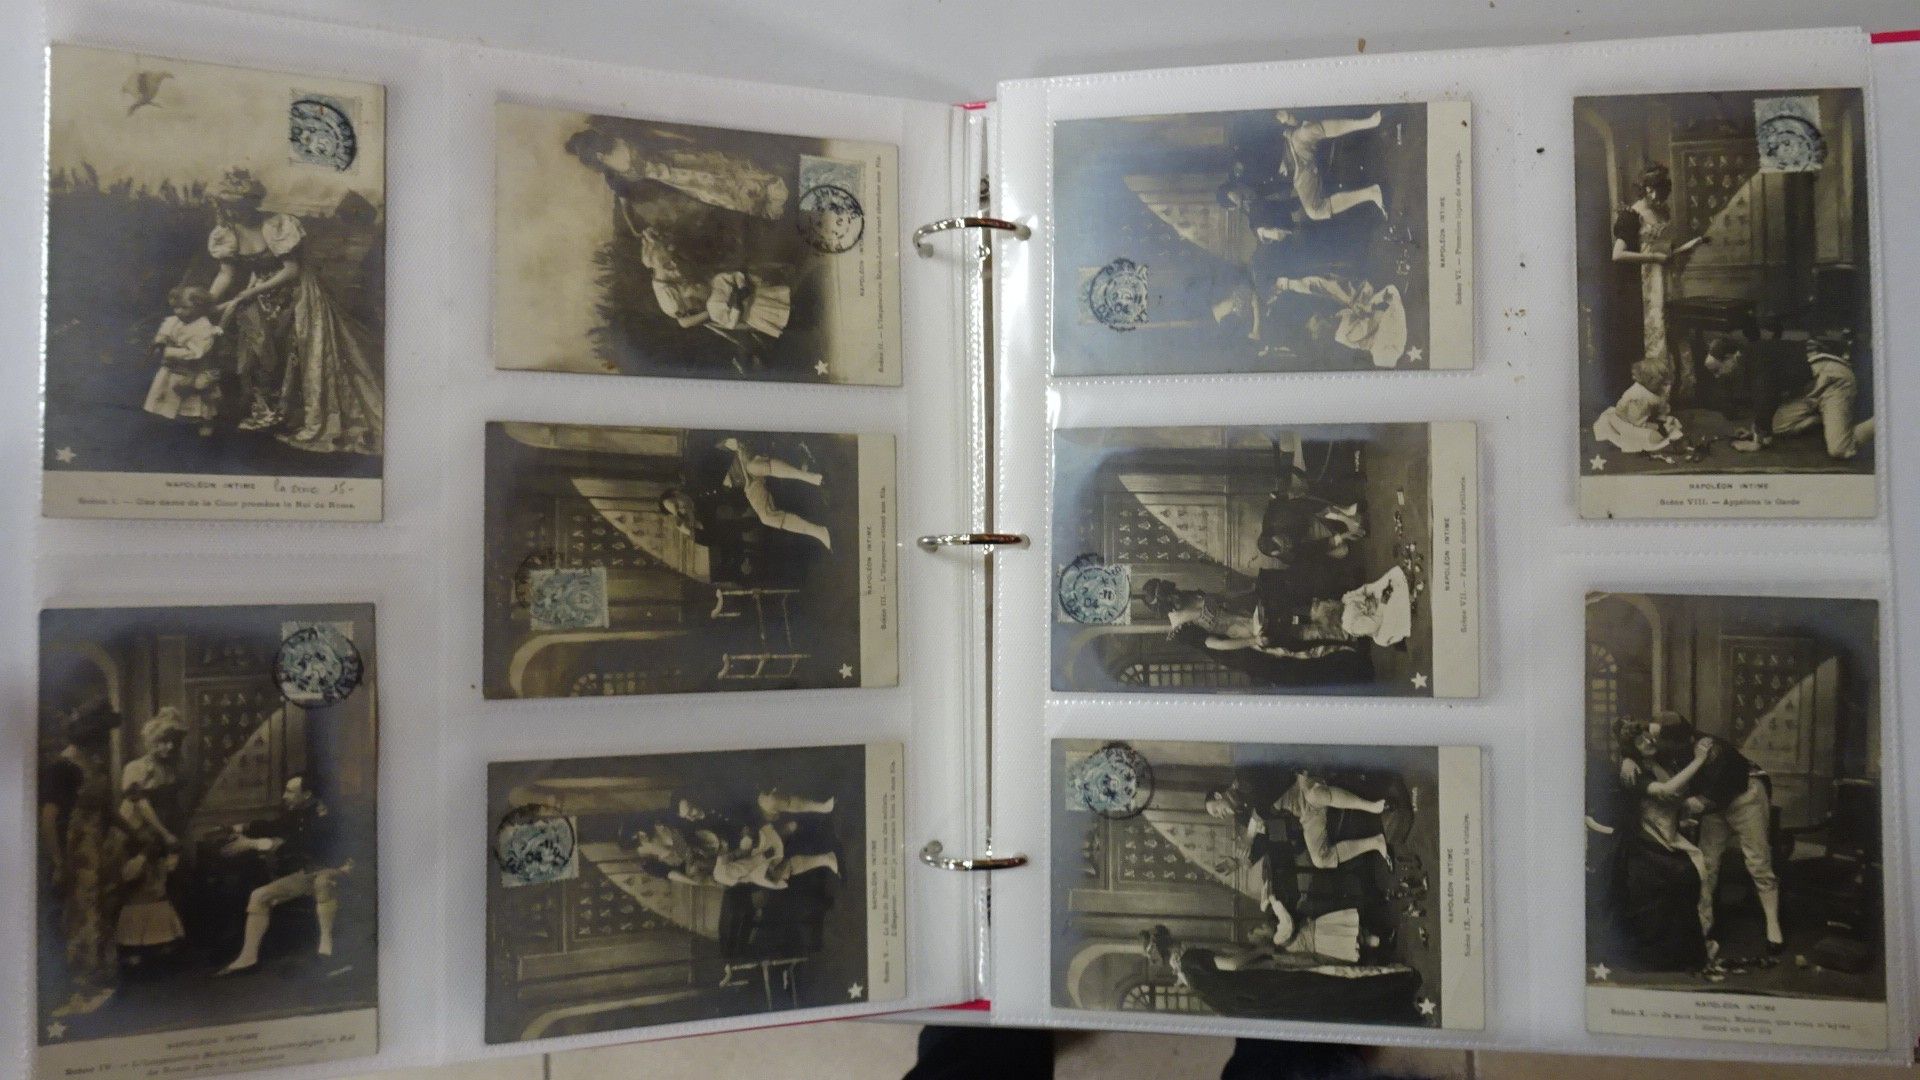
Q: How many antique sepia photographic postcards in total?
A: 10